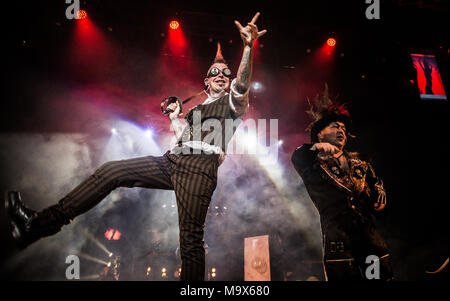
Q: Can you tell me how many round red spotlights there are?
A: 3